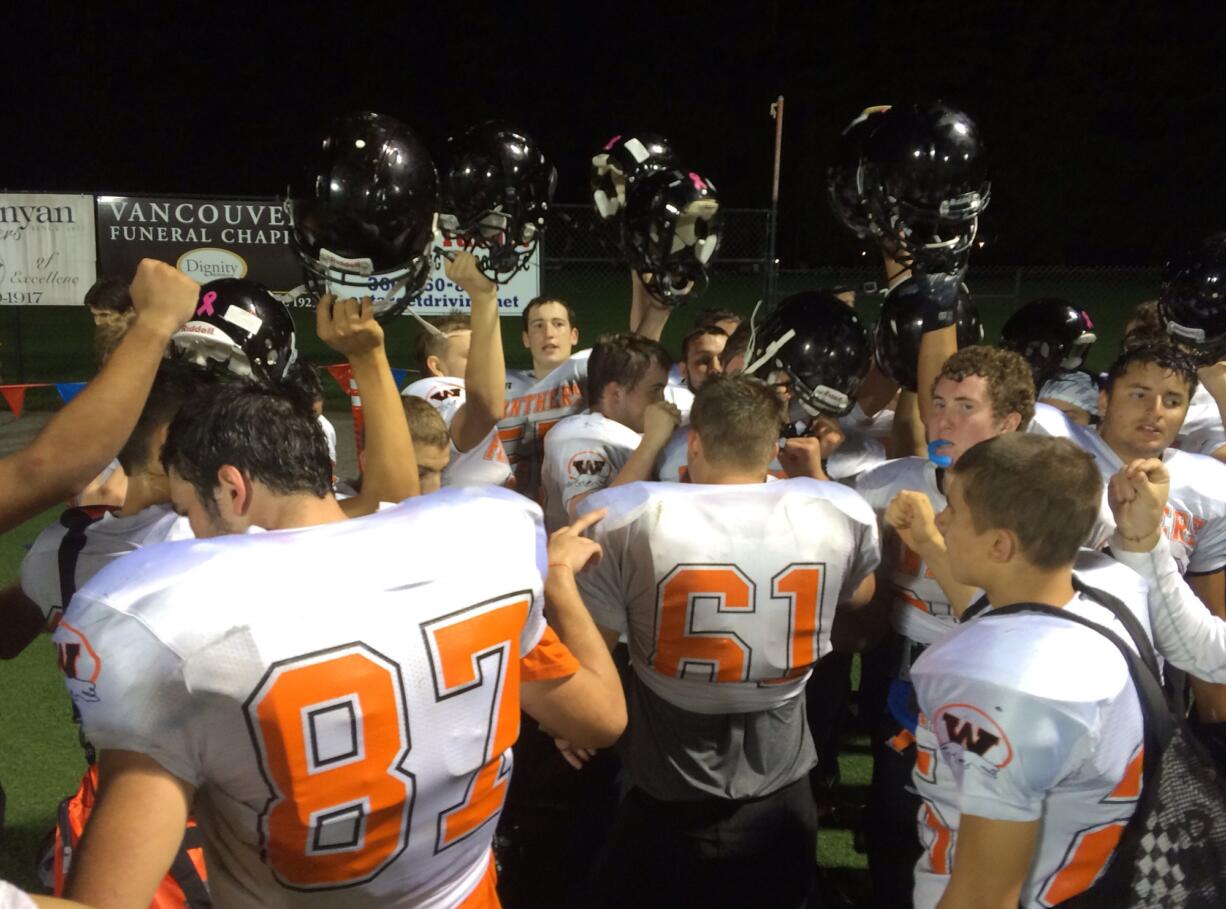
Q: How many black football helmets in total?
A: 11